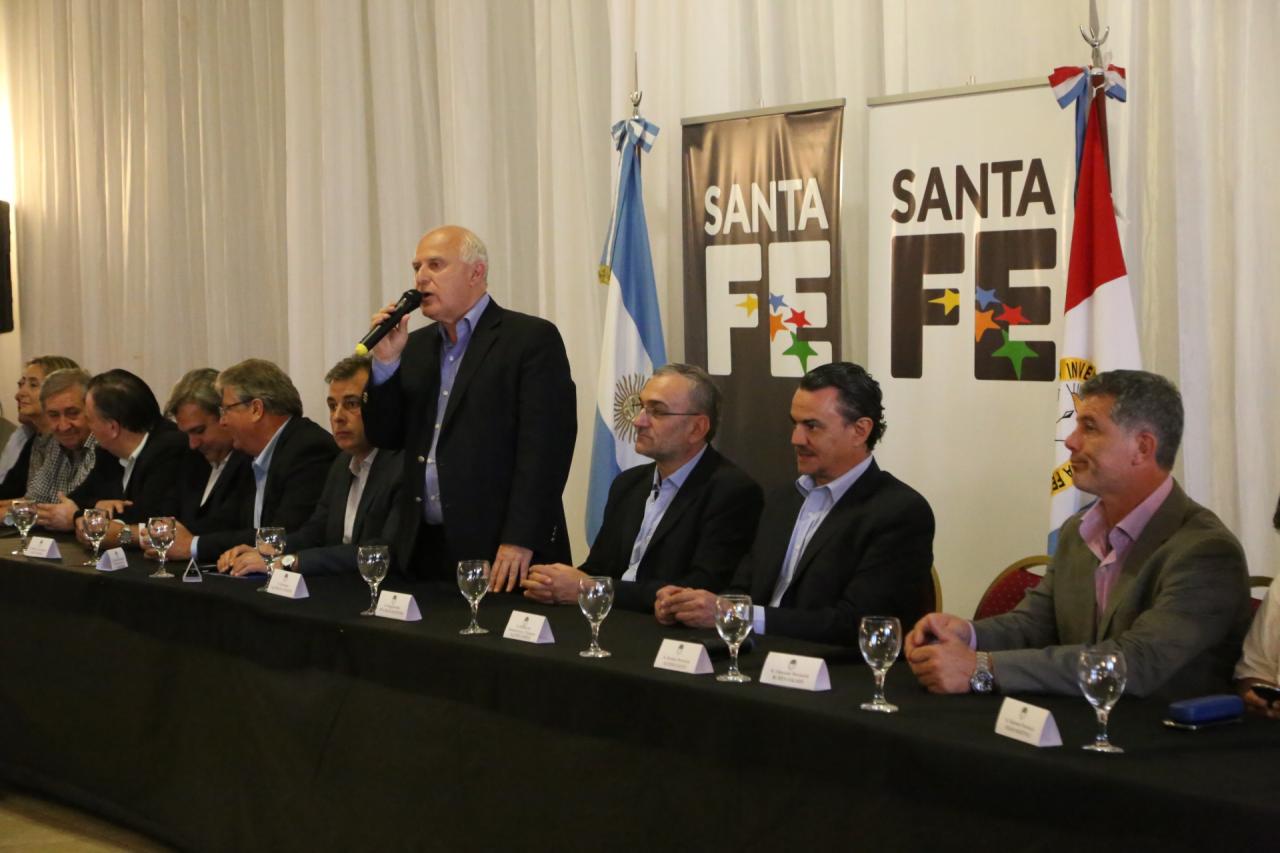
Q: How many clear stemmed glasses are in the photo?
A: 10